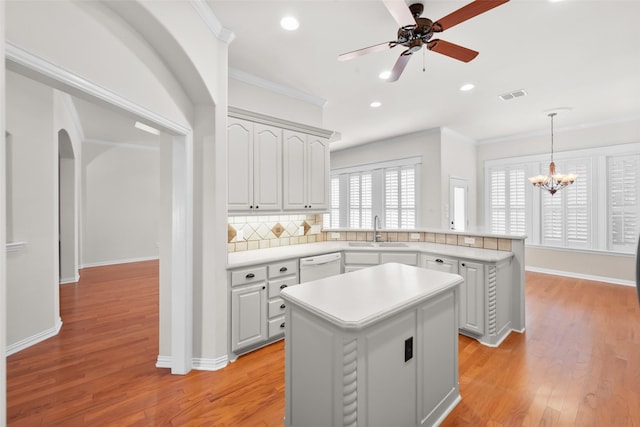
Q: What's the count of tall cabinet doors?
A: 4